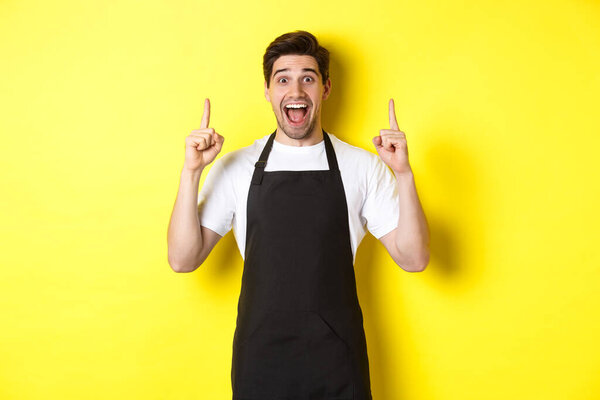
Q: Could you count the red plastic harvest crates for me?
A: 0